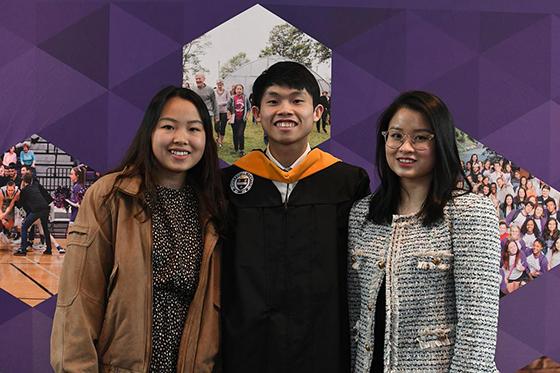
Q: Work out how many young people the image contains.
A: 3